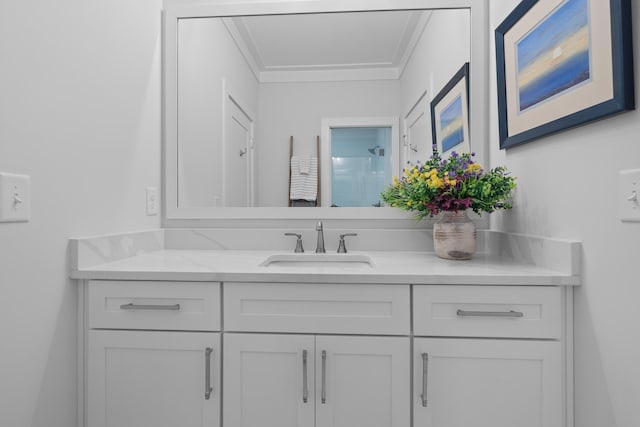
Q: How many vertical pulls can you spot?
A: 4